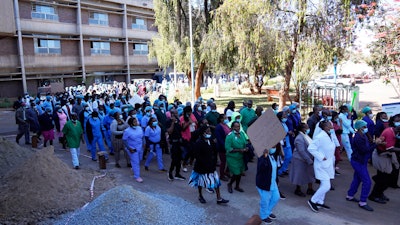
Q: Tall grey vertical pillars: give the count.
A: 3